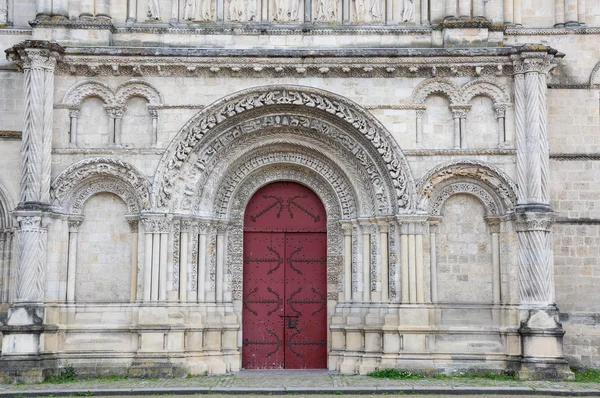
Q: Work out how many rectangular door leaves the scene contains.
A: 2